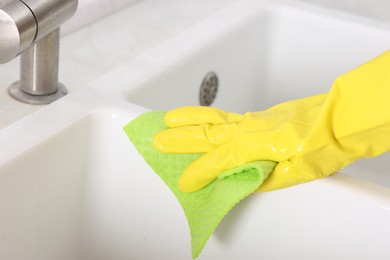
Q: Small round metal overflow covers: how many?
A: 1